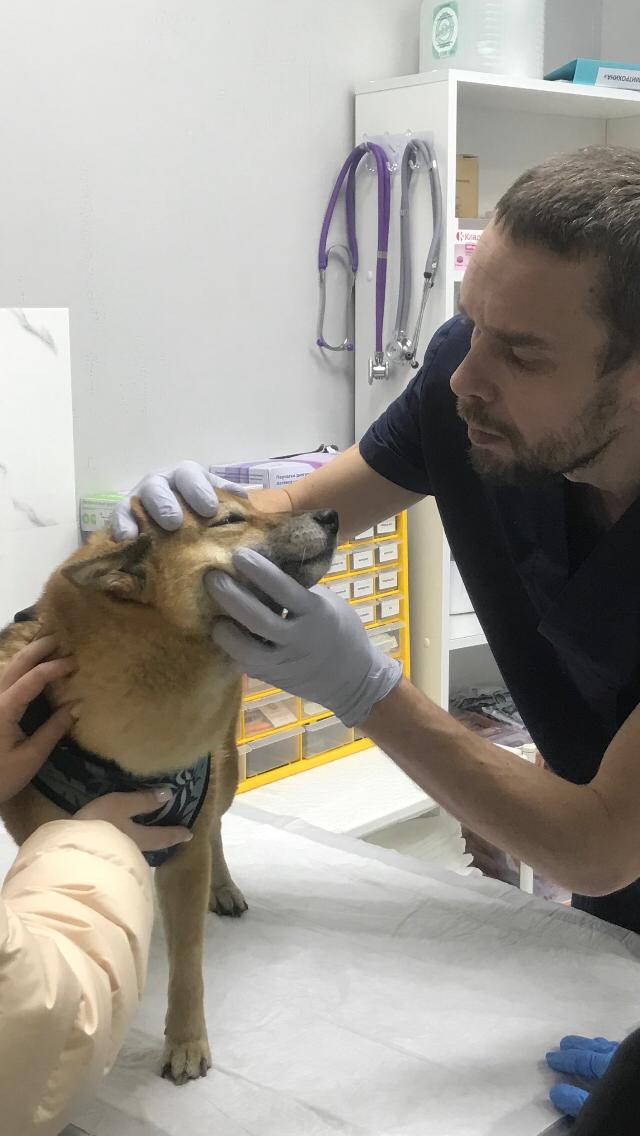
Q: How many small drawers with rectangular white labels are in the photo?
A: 10